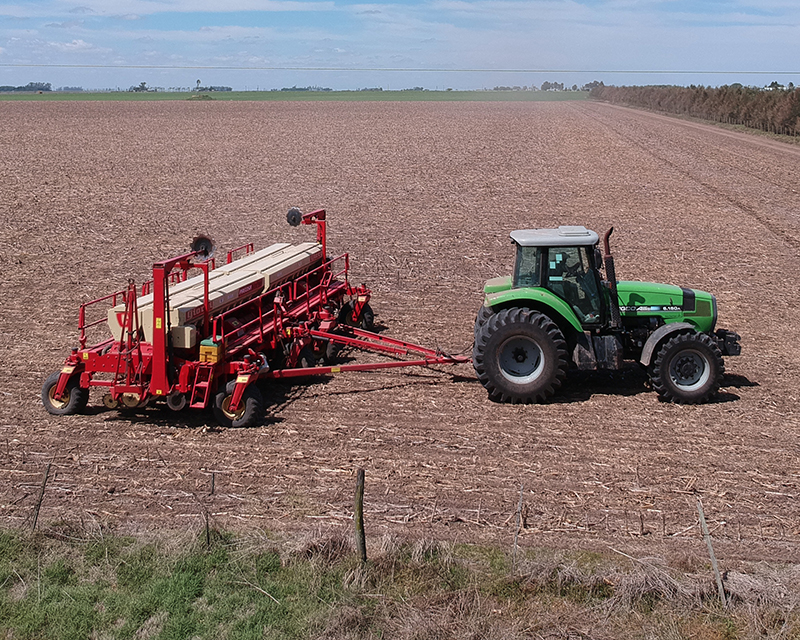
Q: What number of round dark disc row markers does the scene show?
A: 2